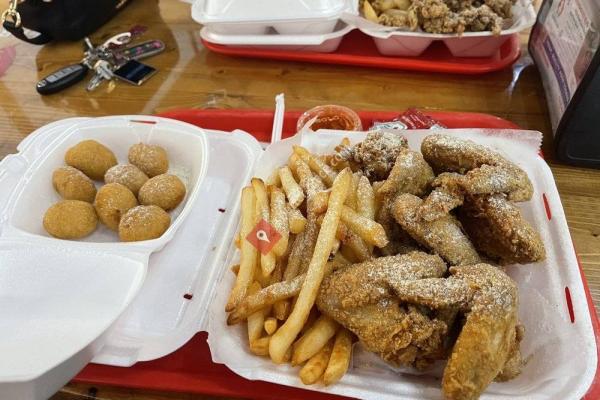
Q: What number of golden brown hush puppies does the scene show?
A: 8